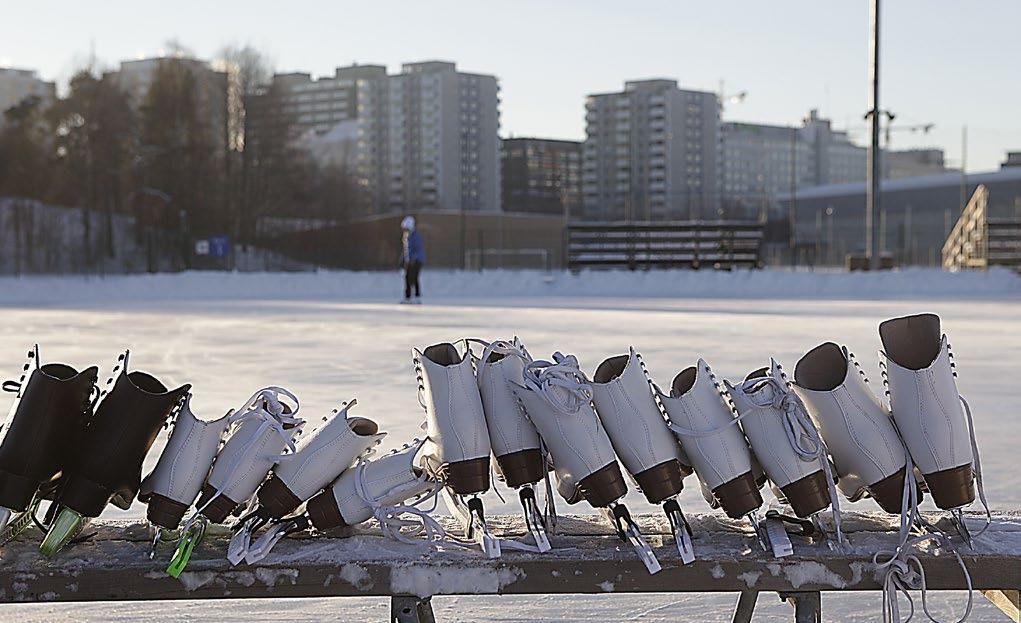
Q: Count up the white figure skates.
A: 12